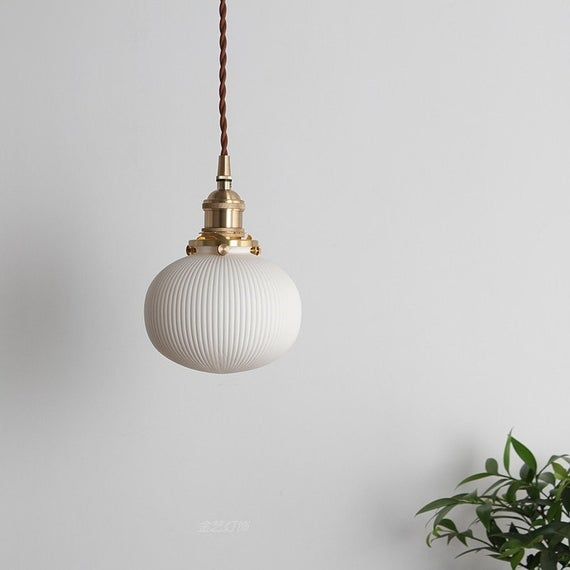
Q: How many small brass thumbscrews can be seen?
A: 3